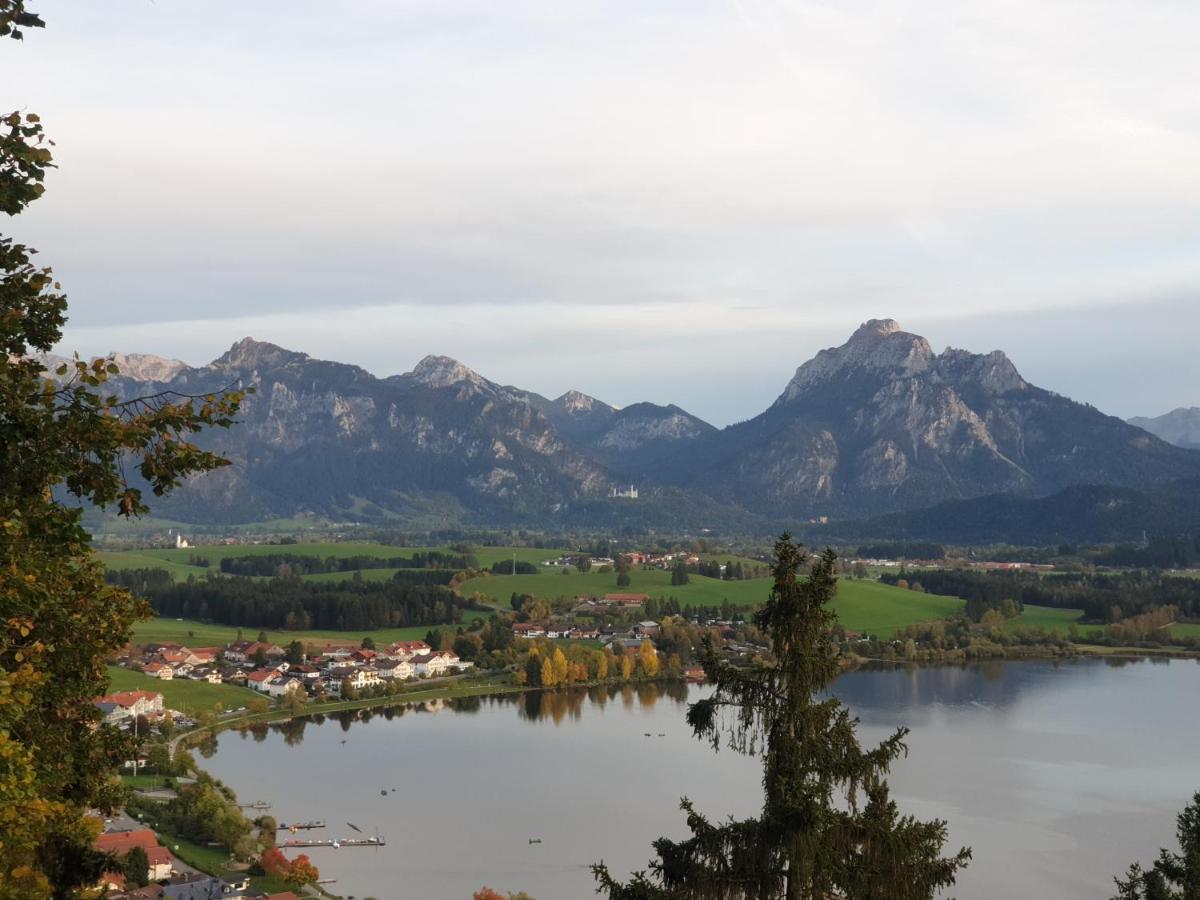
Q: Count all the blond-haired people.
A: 0